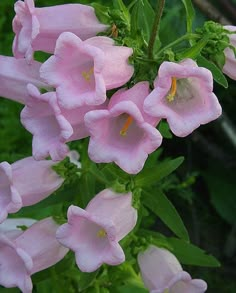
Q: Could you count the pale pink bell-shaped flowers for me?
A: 11